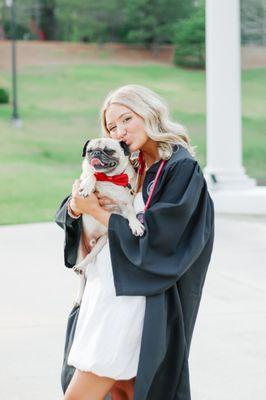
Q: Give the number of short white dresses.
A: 1